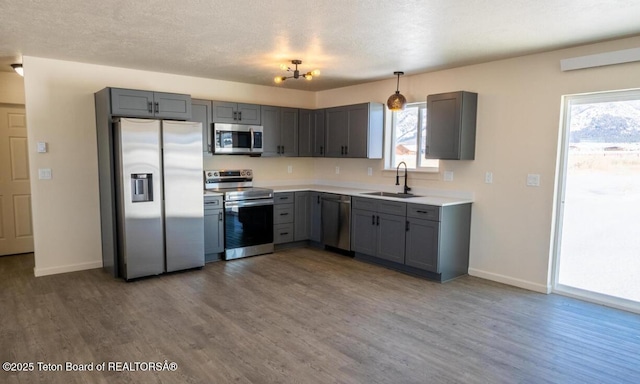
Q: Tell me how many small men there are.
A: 0